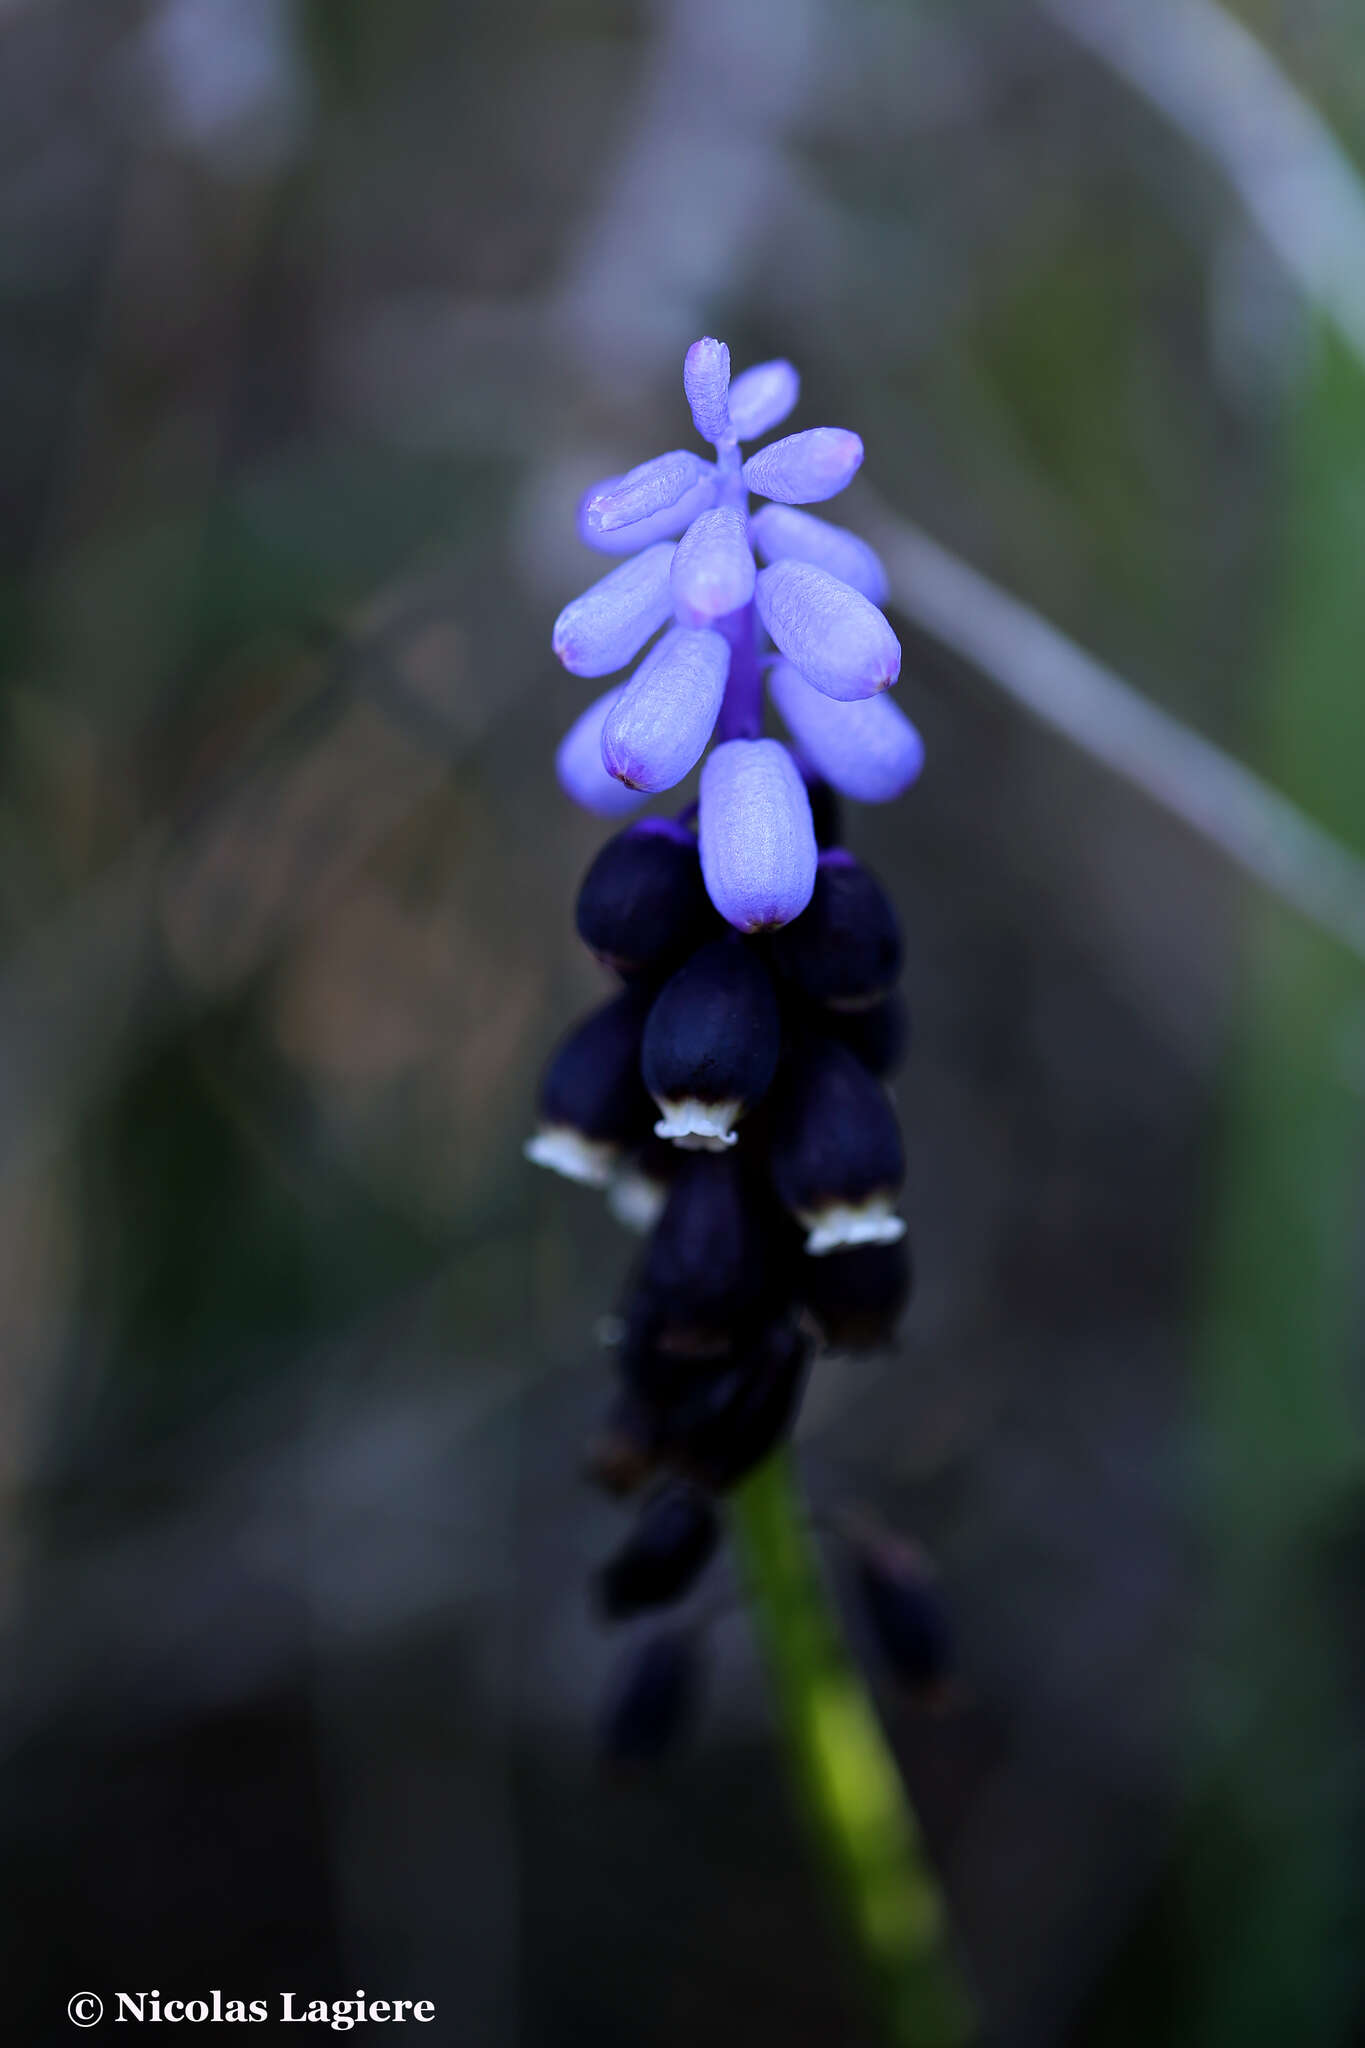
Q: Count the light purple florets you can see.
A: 13